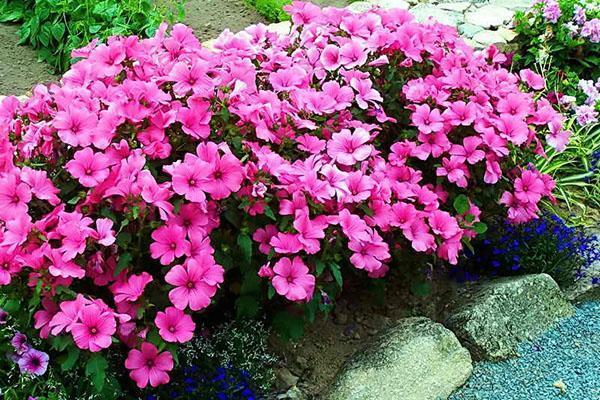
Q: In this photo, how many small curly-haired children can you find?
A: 0